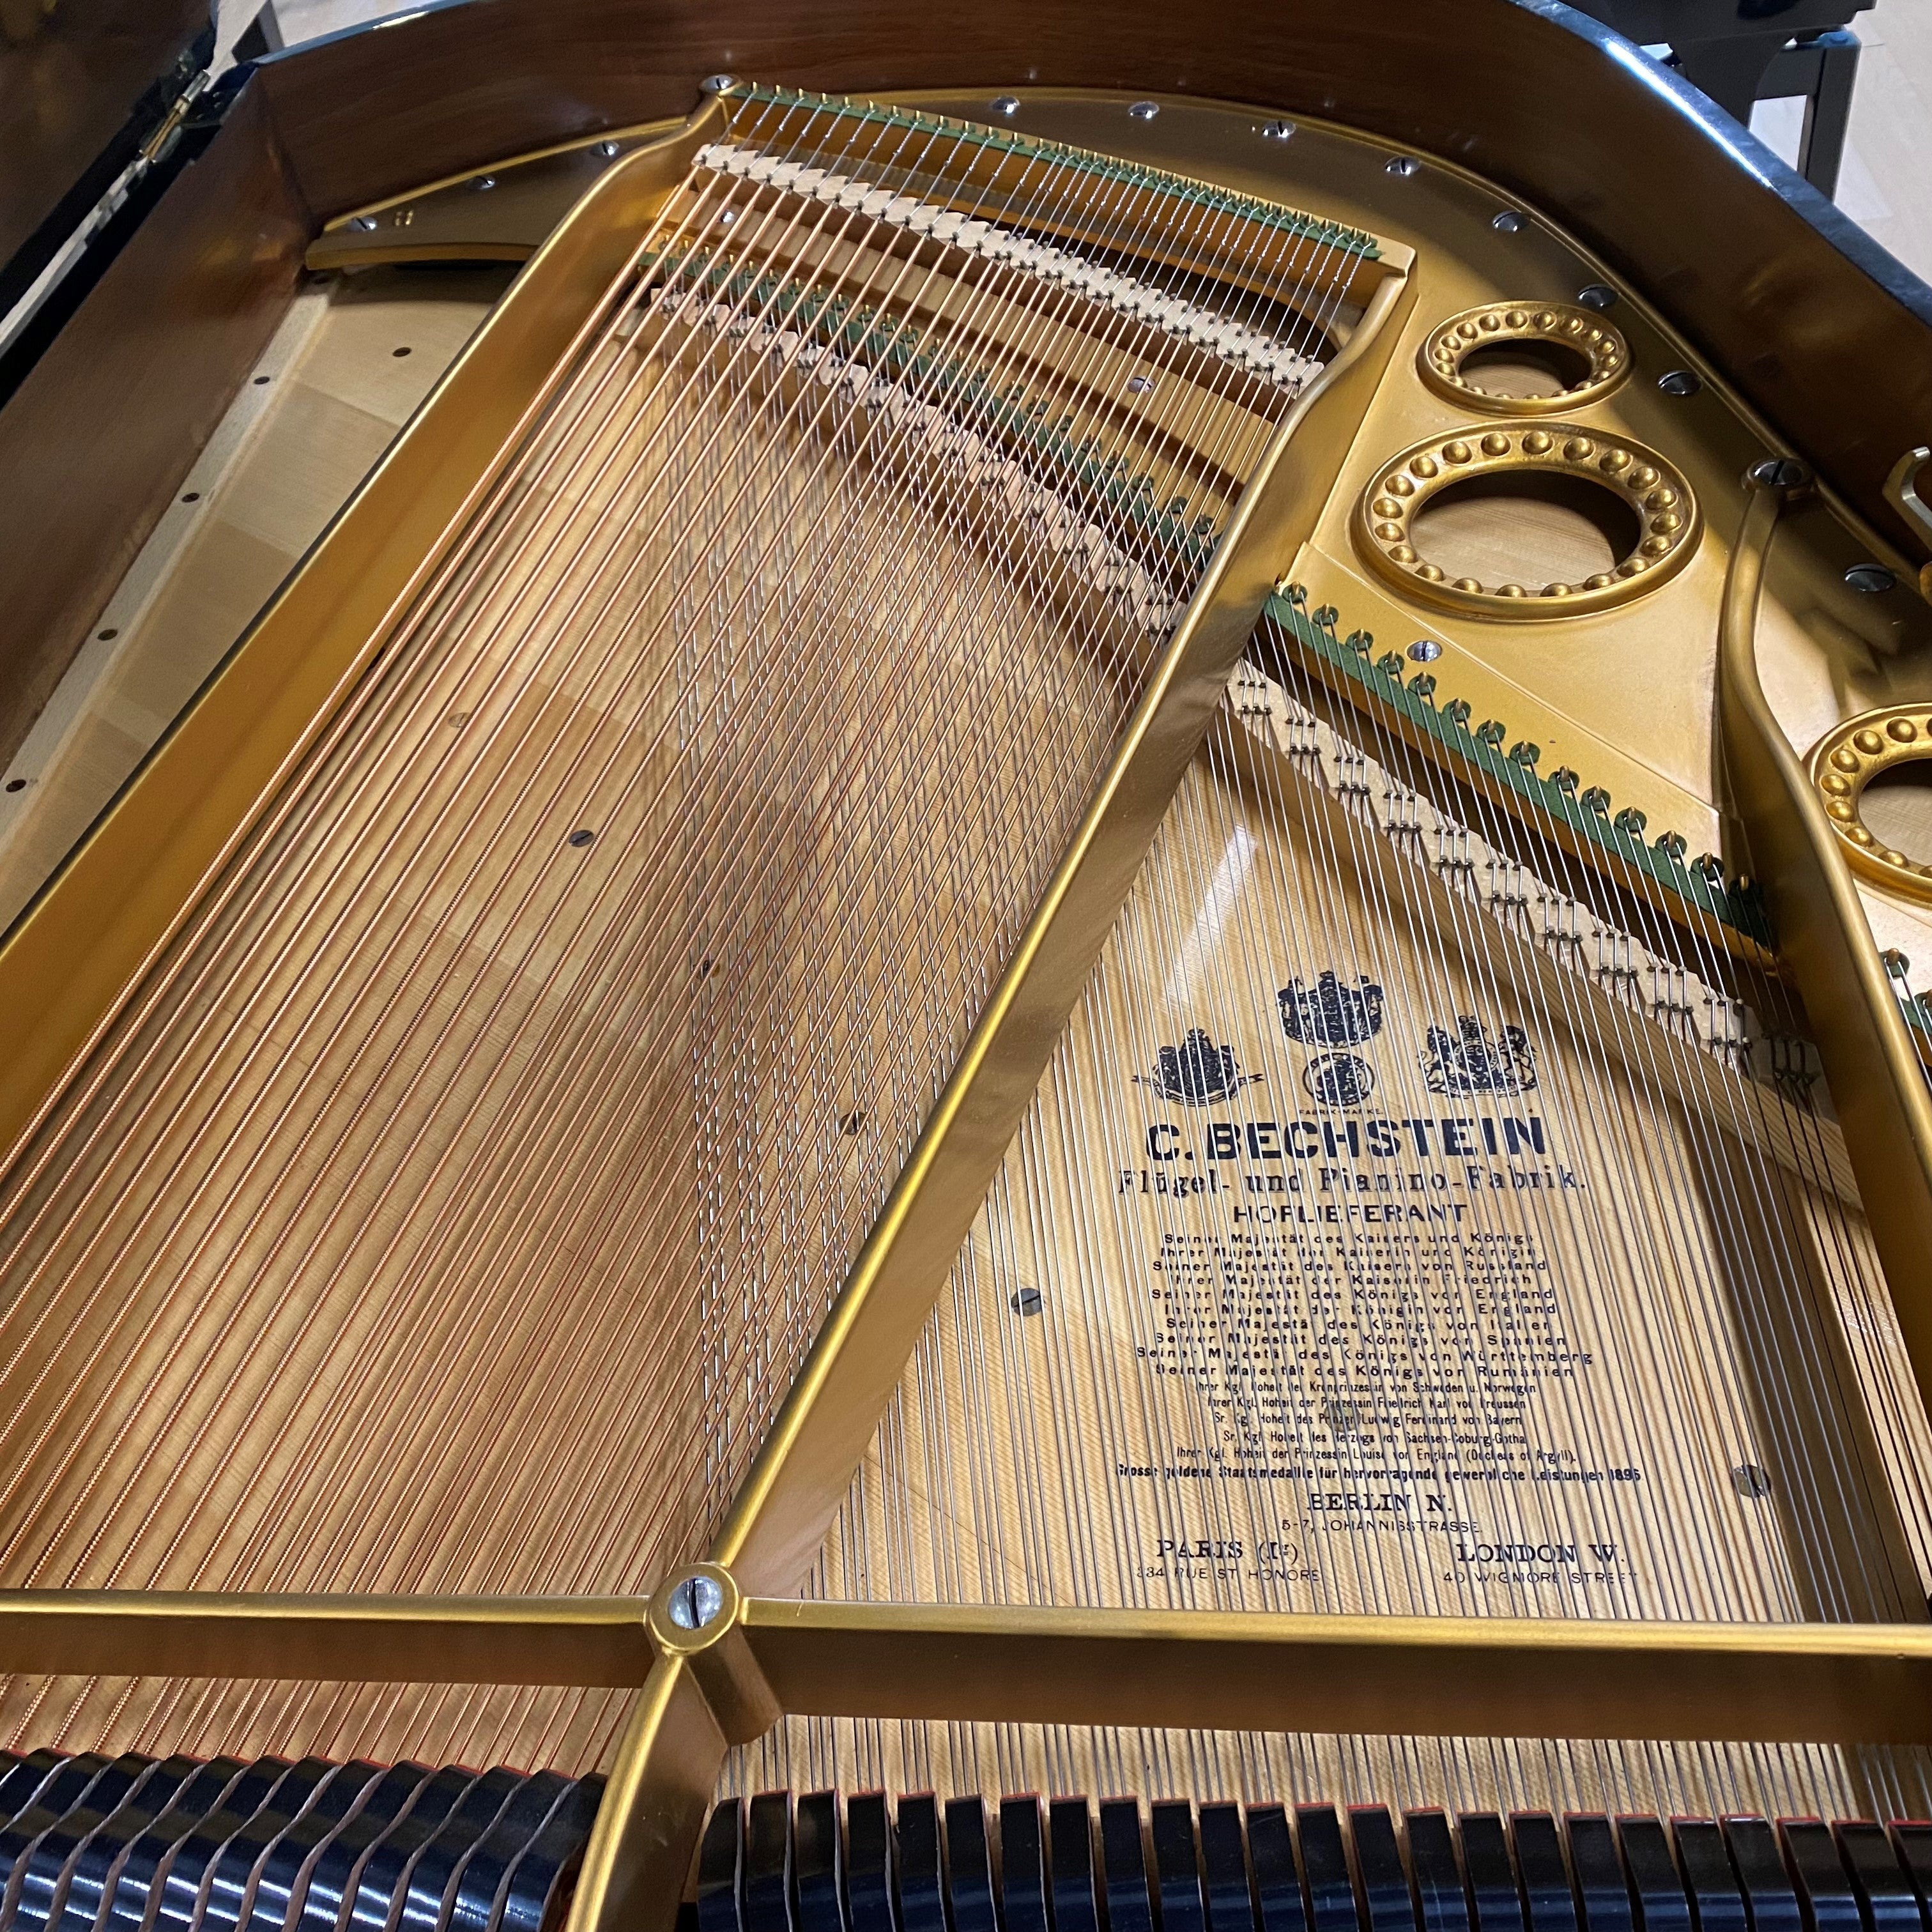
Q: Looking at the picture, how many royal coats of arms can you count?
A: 3